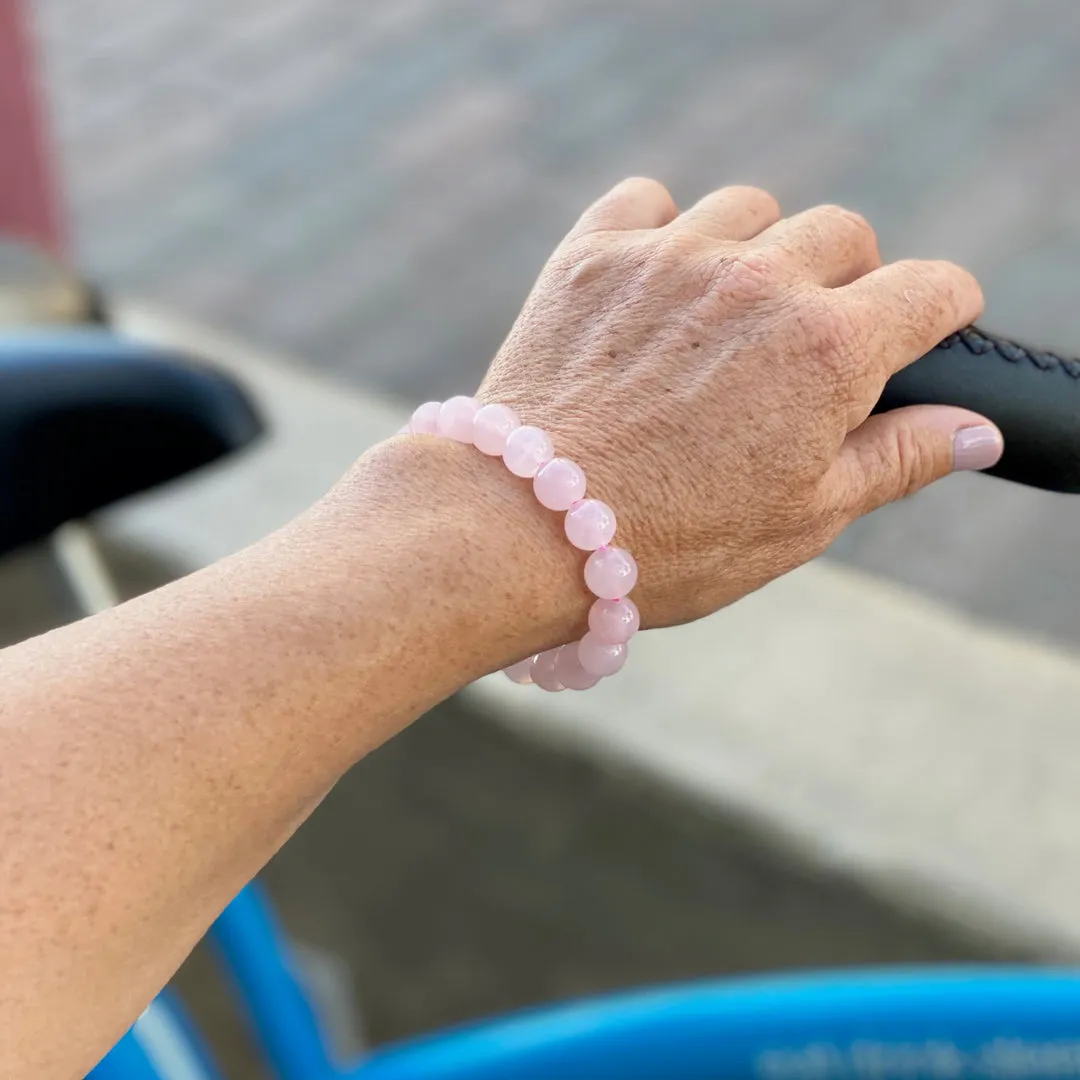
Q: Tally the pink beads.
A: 13